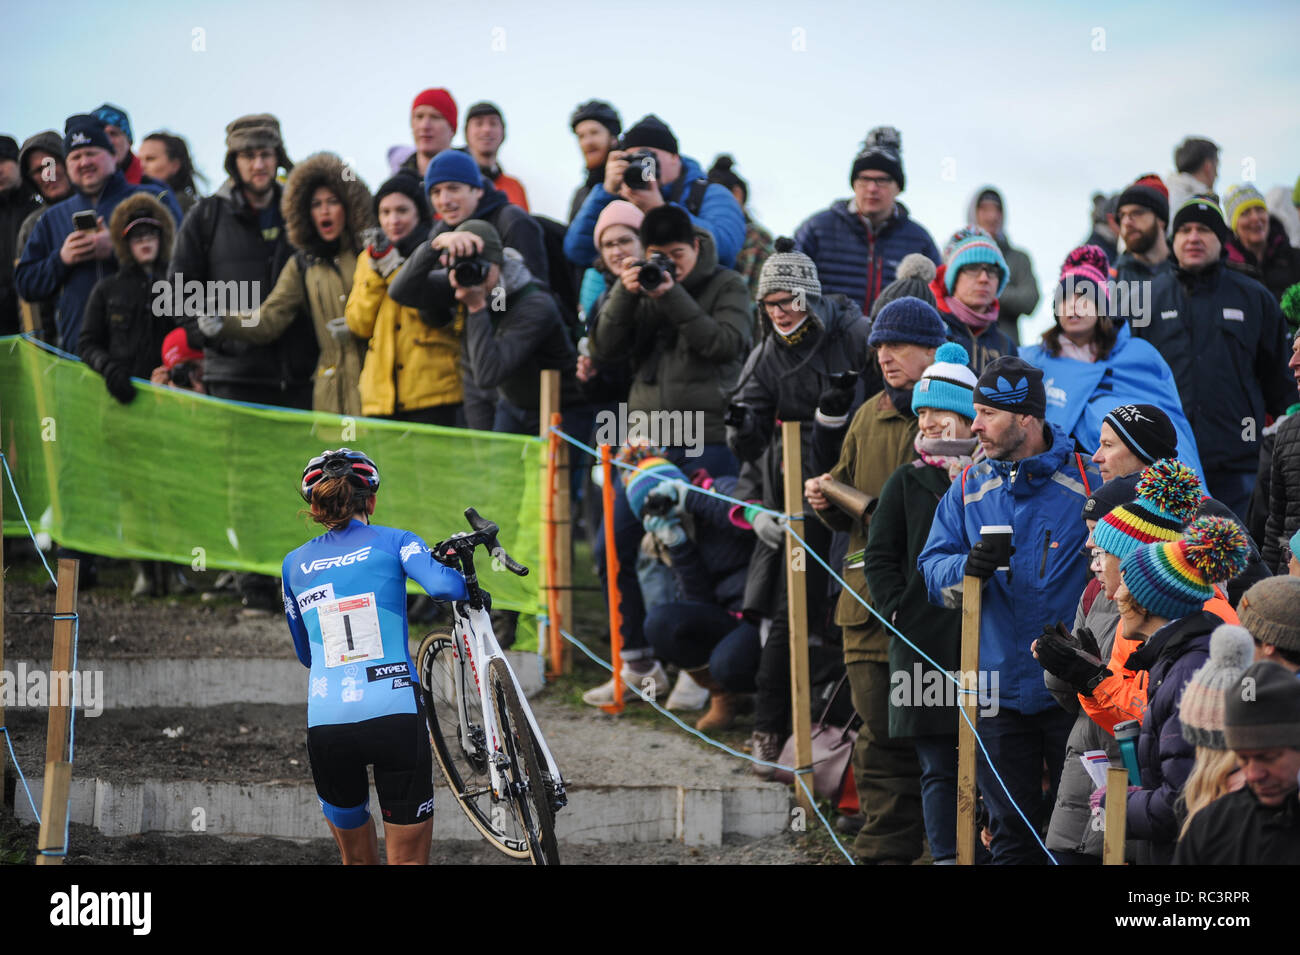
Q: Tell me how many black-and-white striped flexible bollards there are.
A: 0